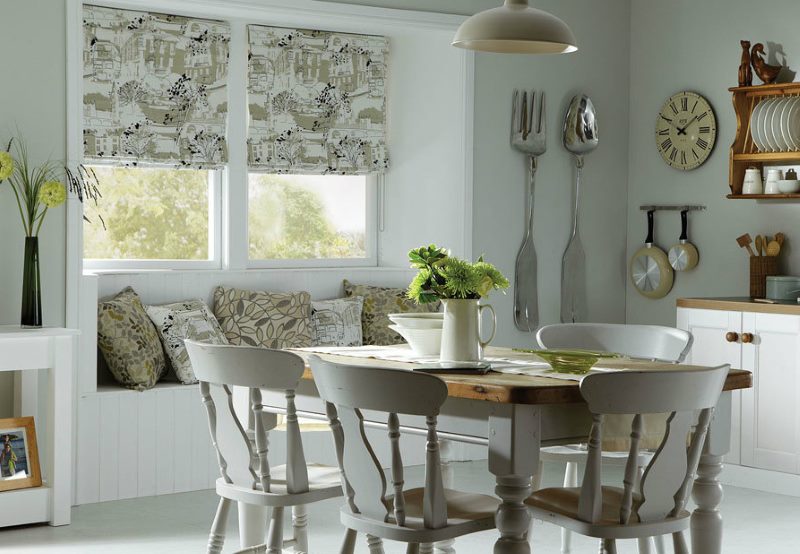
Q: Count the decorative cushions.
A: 5